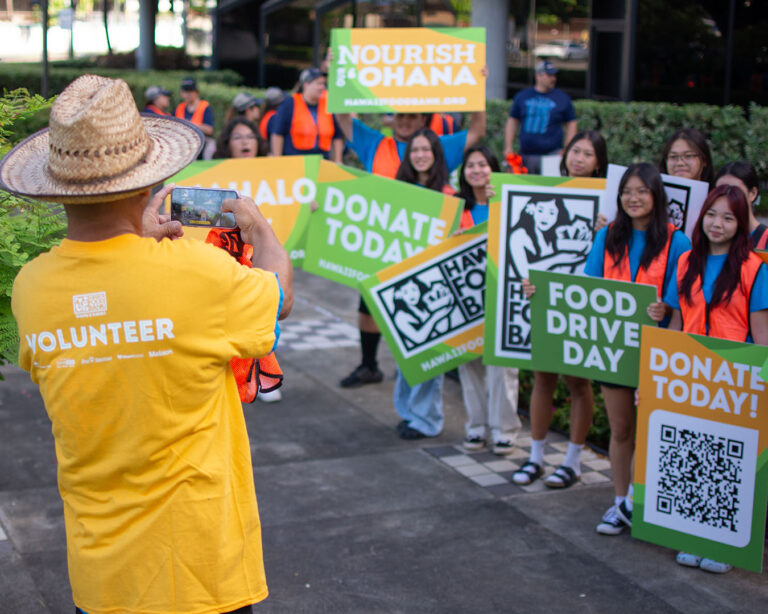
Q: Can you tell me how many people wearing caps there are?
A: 6